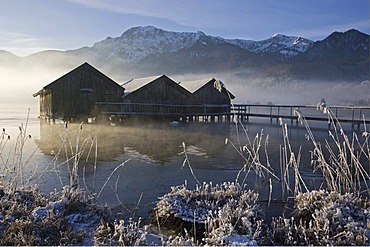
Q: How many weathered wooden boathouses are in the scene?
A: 3